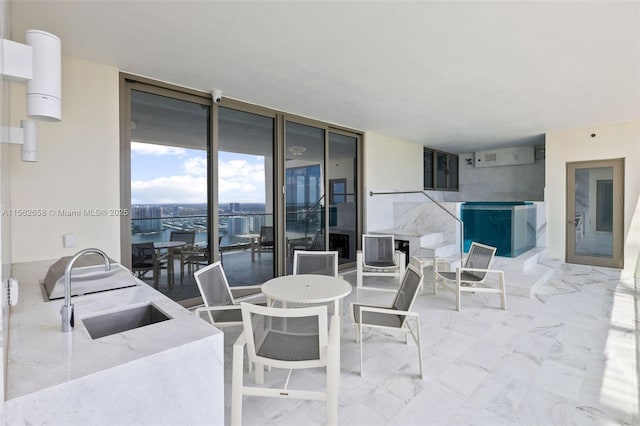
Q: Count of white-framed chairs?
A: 6